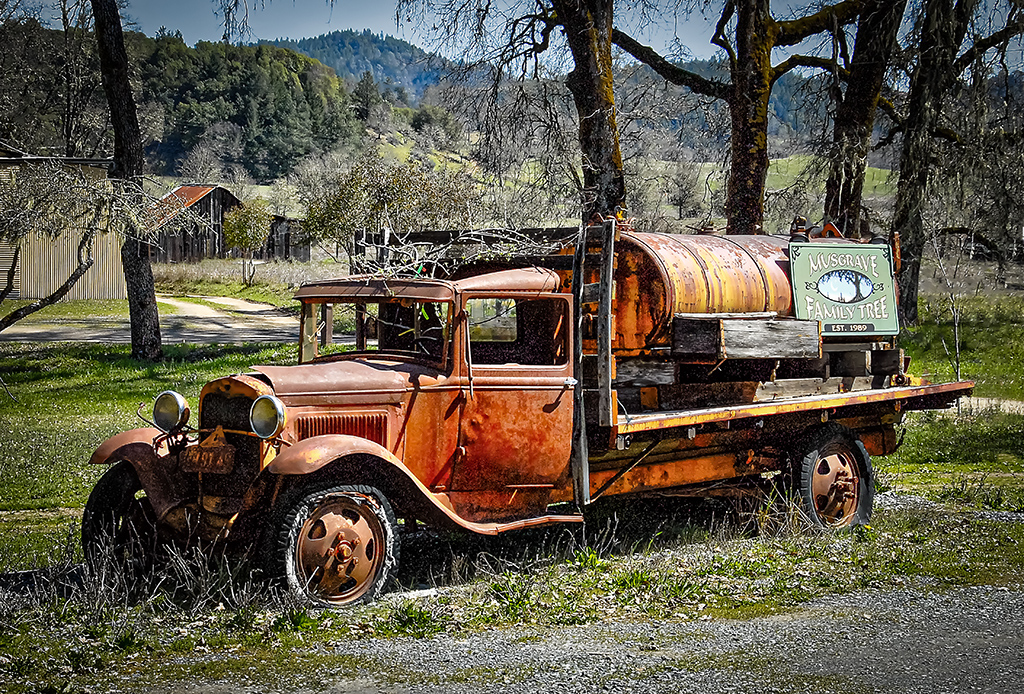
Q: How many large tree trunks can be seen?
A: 5